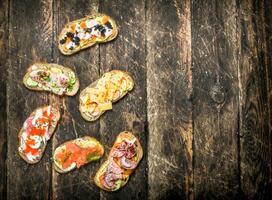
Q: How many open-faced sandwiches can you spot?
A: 6